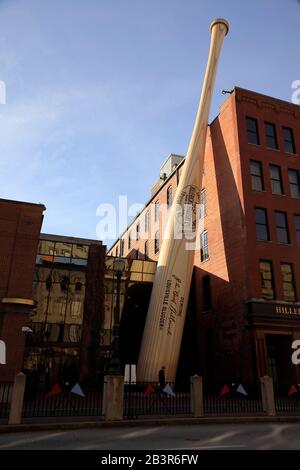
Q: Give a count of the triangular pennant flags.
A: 7